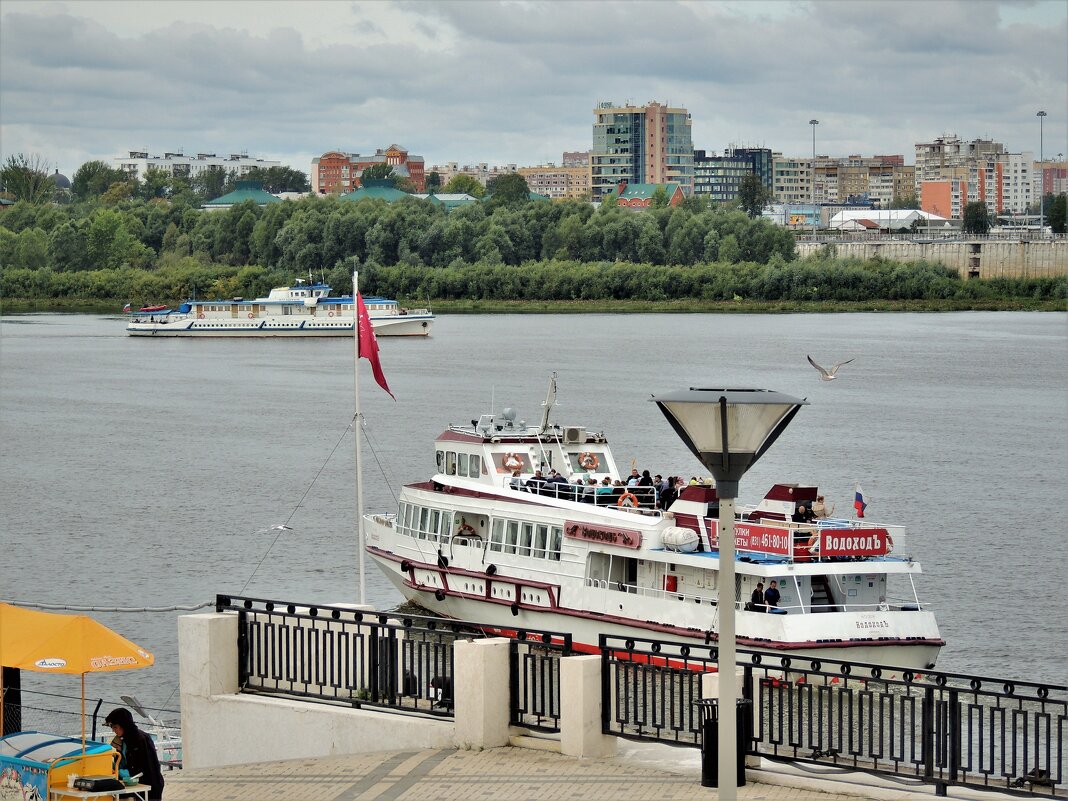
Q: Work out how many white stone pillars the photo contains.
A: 4